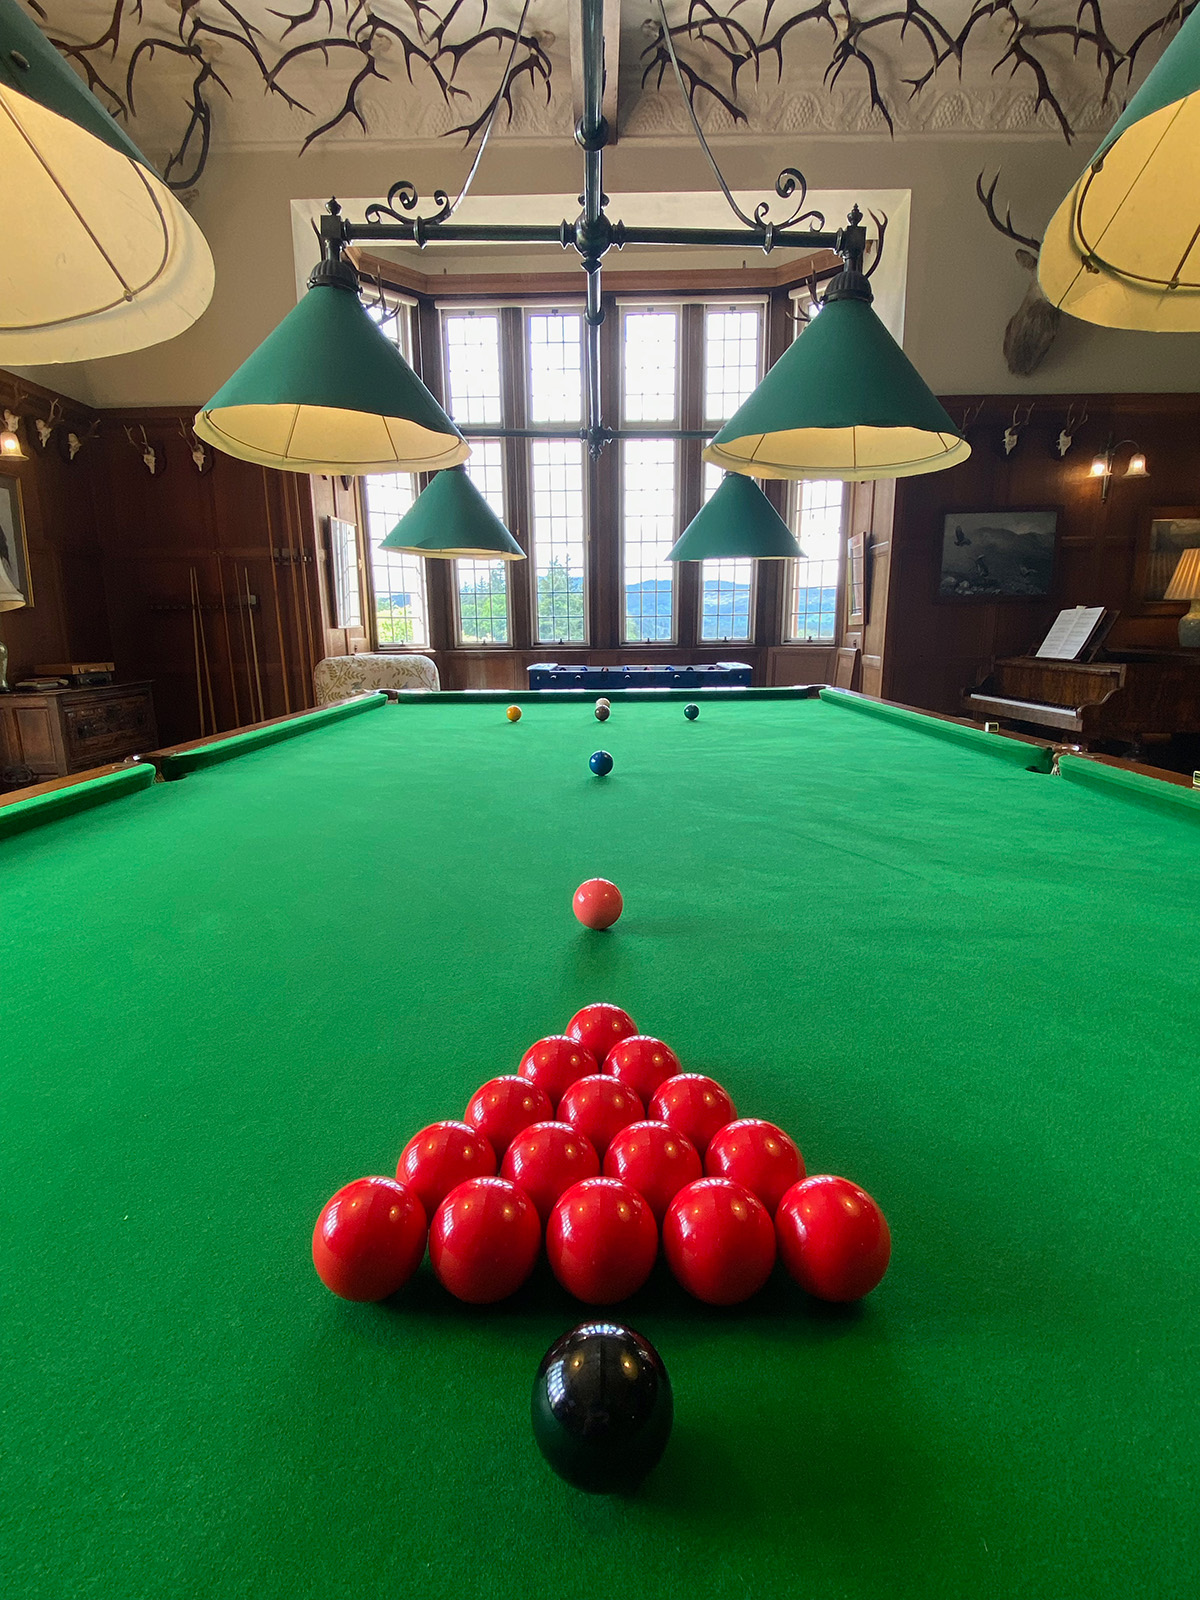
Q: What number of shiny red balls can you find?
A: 15